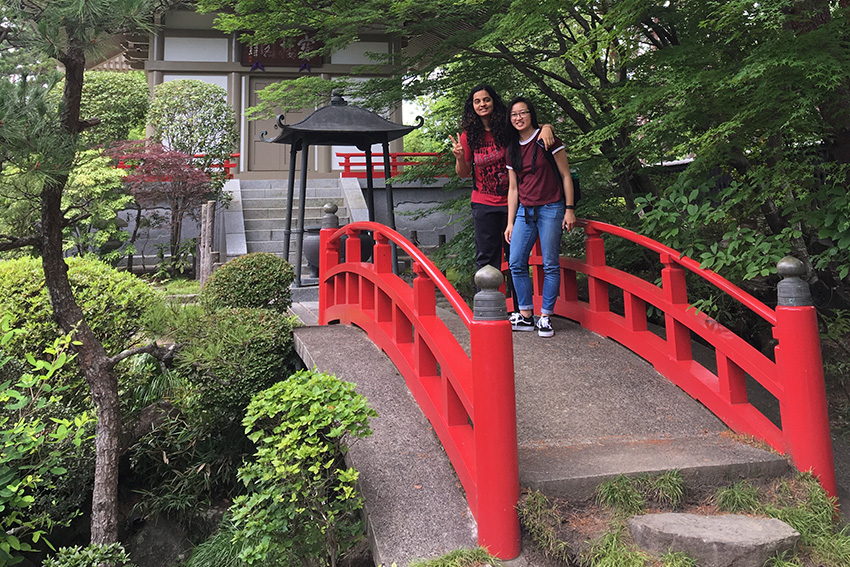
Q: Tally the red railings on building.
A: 2